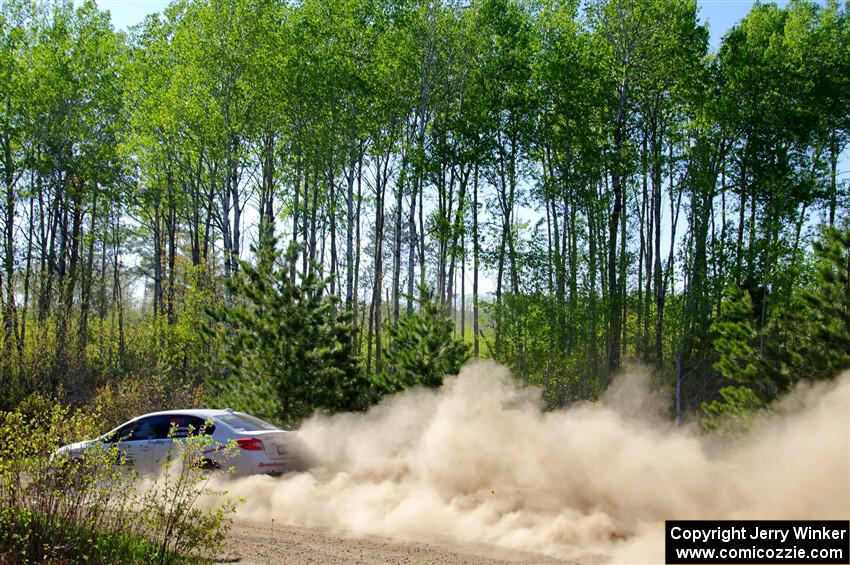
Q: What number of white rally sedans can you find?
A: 1